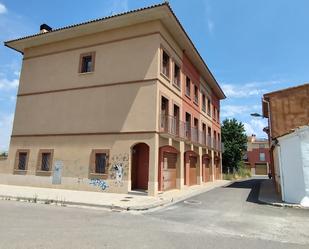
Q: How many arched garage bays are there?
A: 4